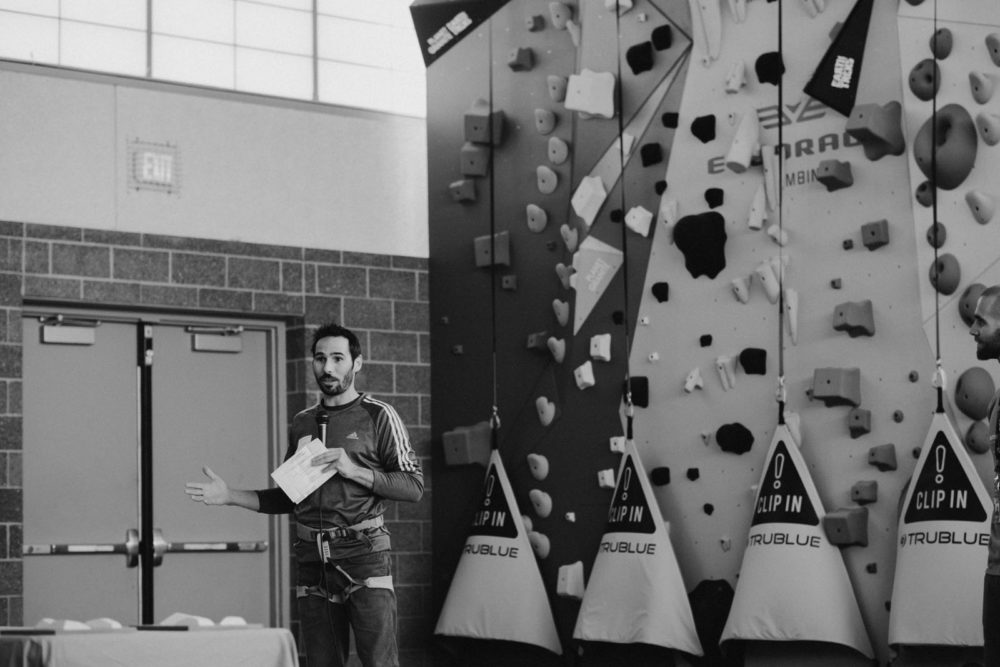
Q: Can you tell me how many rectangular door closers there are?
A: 2